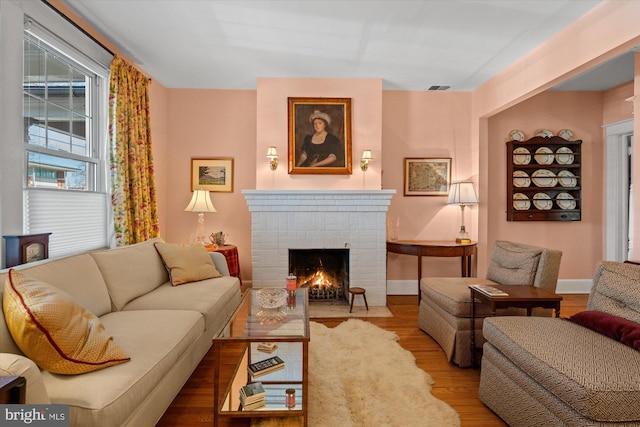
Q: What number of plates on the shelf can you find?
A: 12